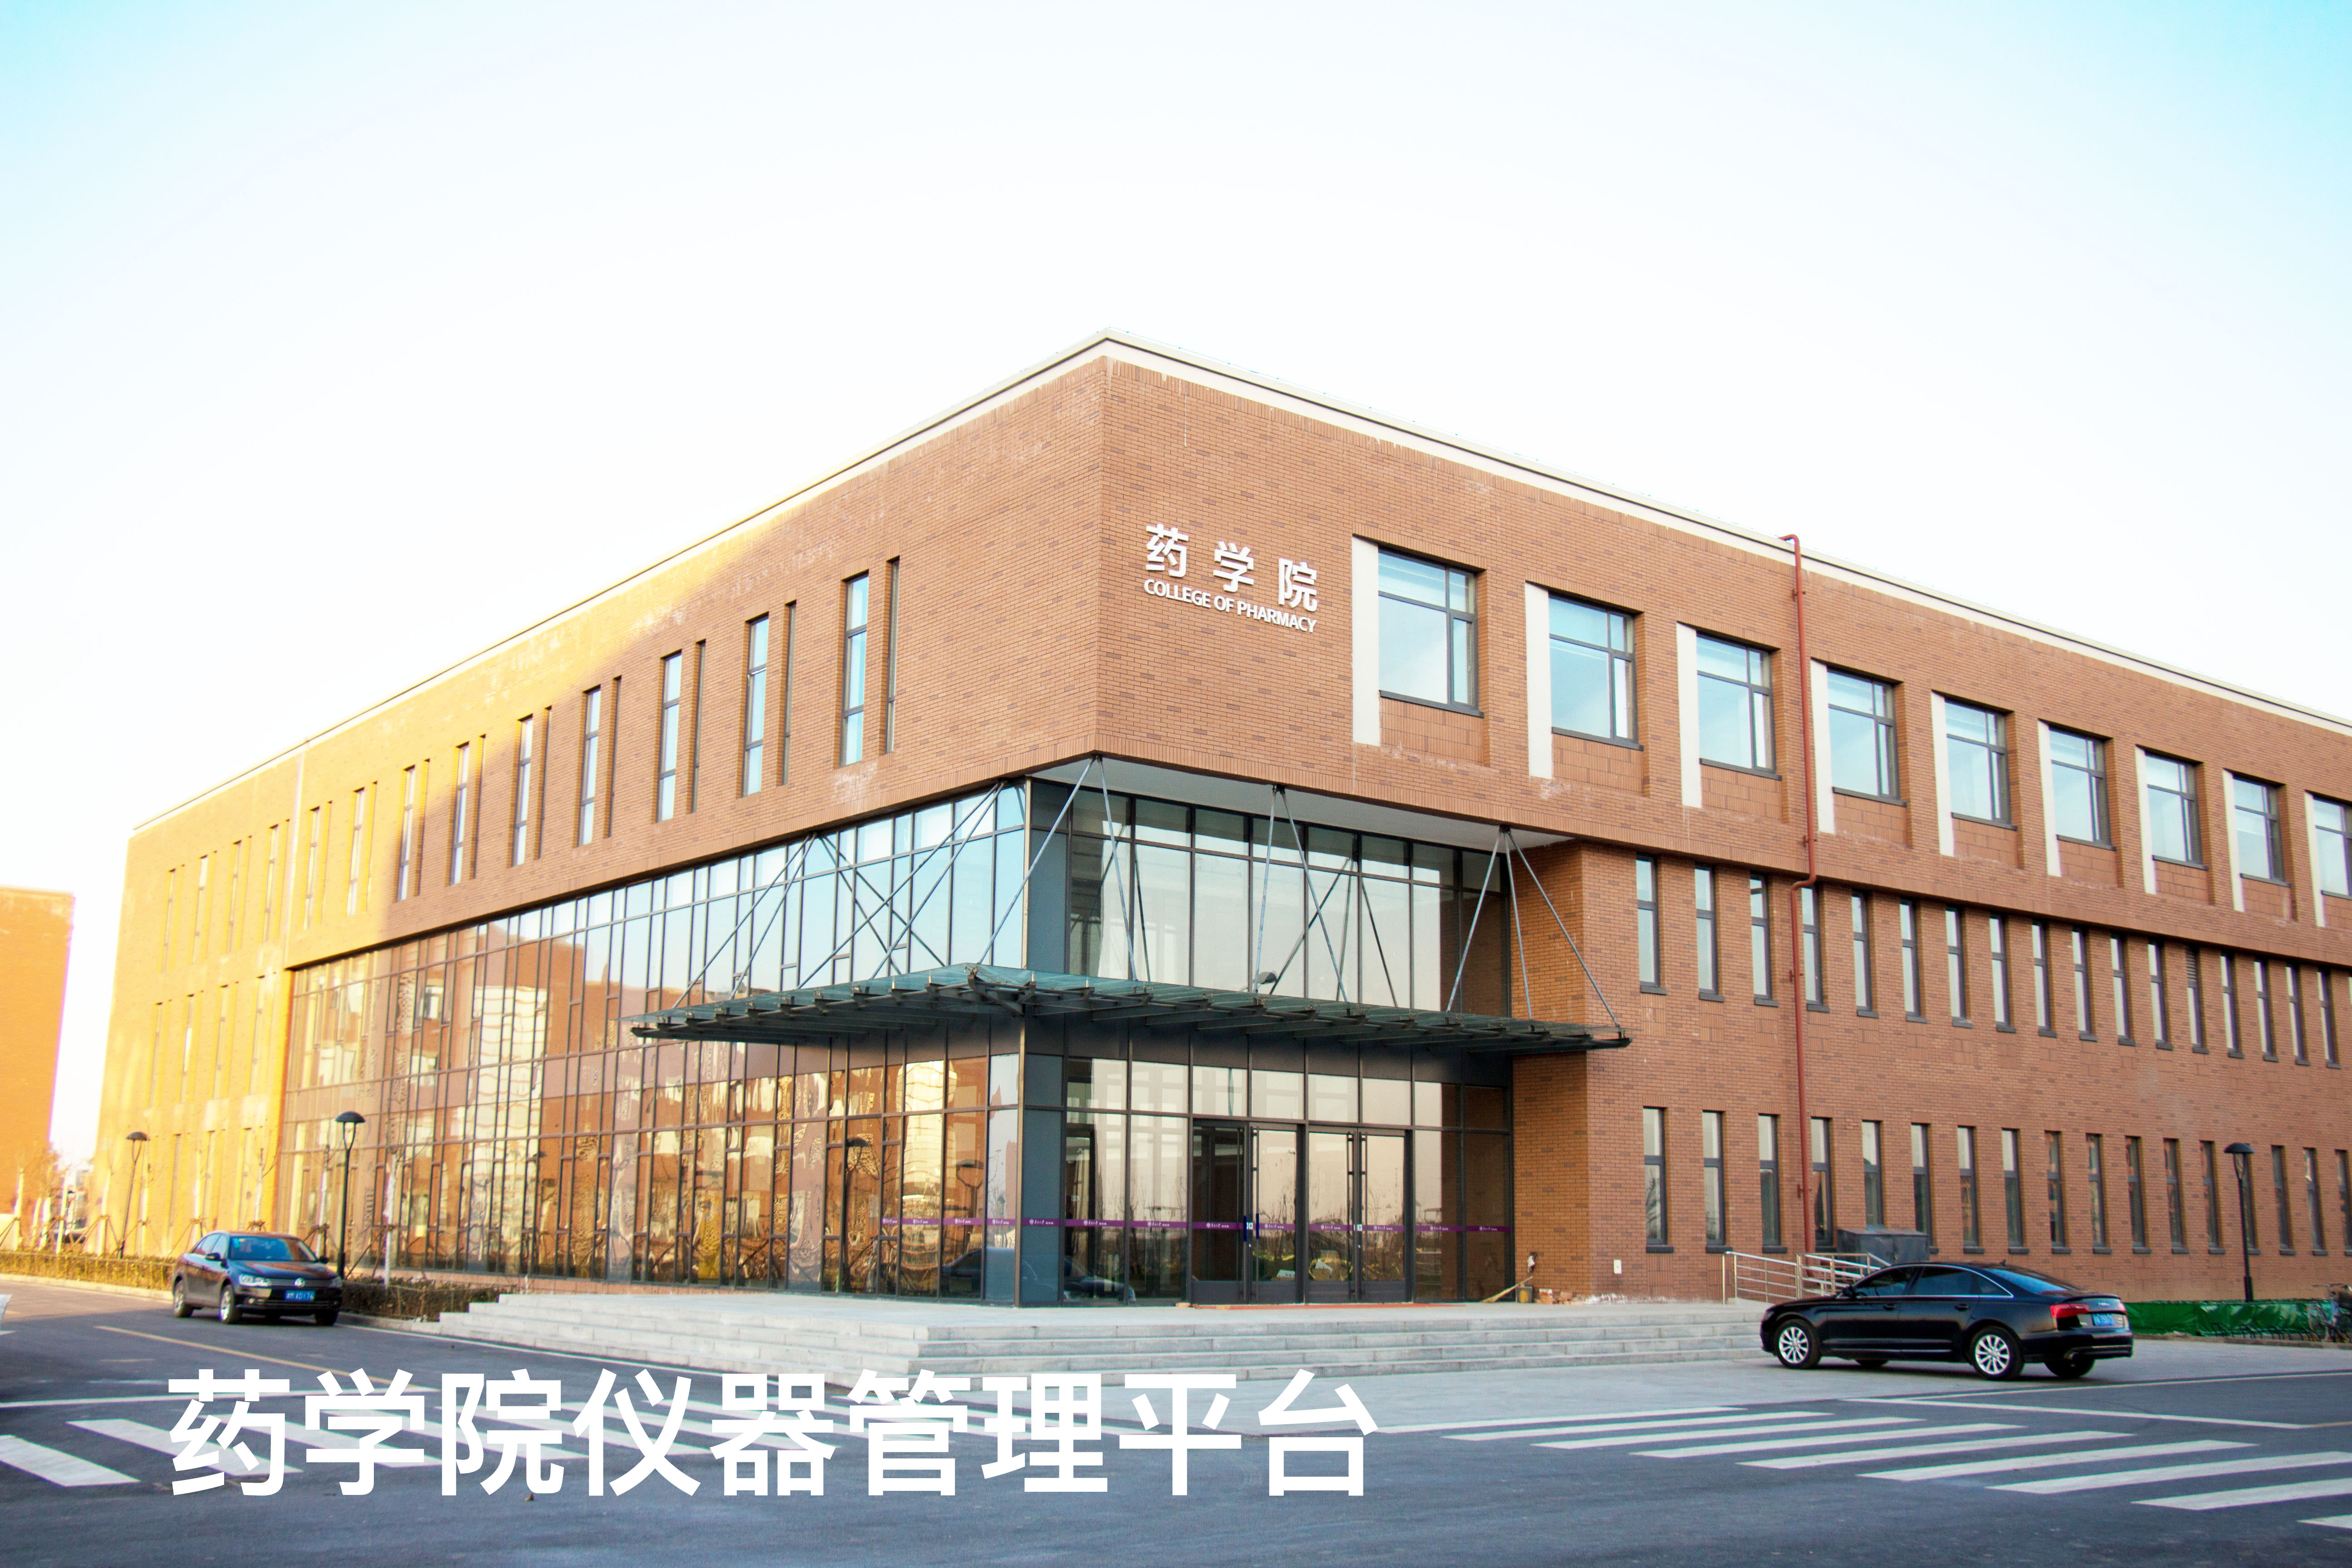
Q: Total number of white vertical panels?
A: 9